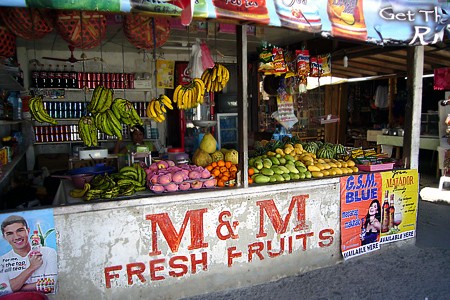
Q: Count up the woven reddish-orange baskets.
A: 4